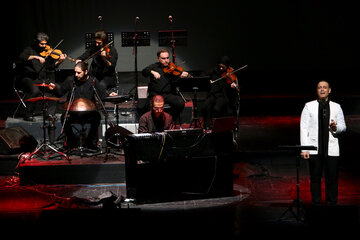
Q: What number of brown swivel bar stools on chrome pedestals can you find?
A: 0